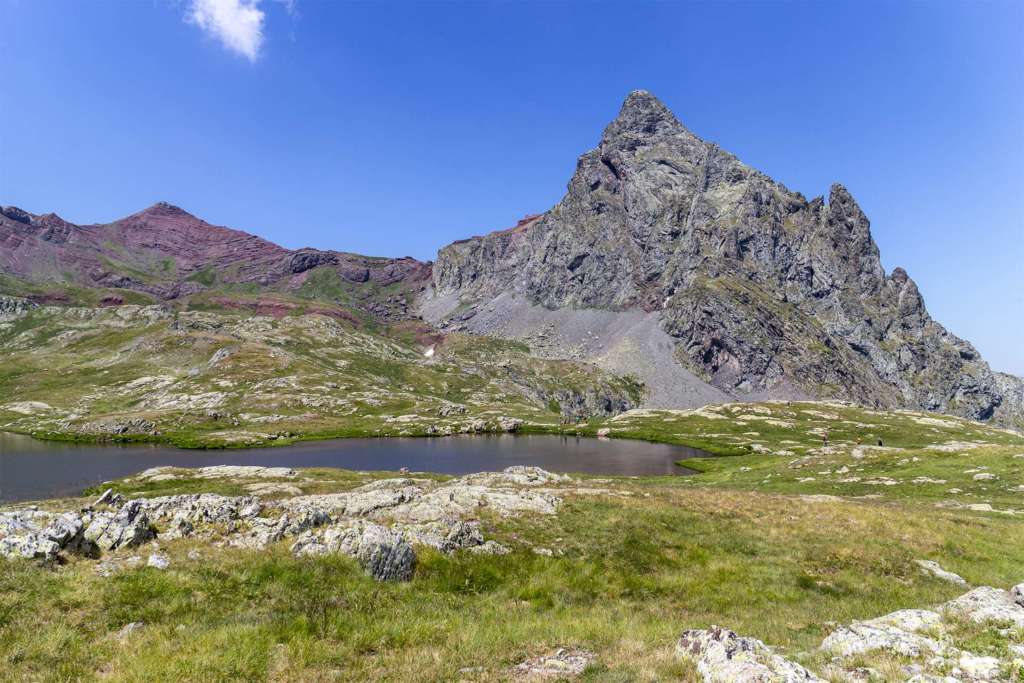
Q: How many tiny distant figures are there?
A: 3